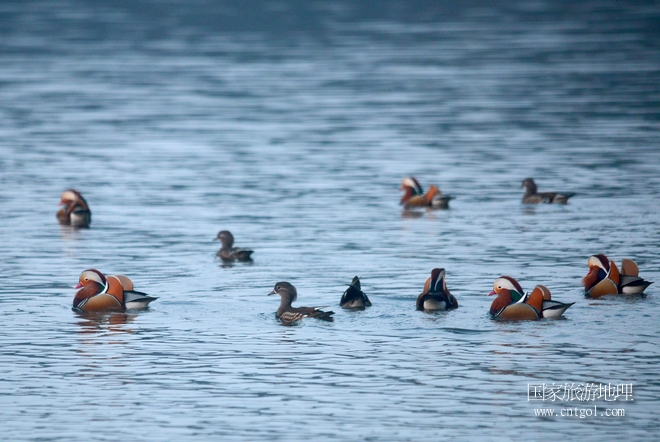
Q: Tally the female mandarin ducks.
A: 4